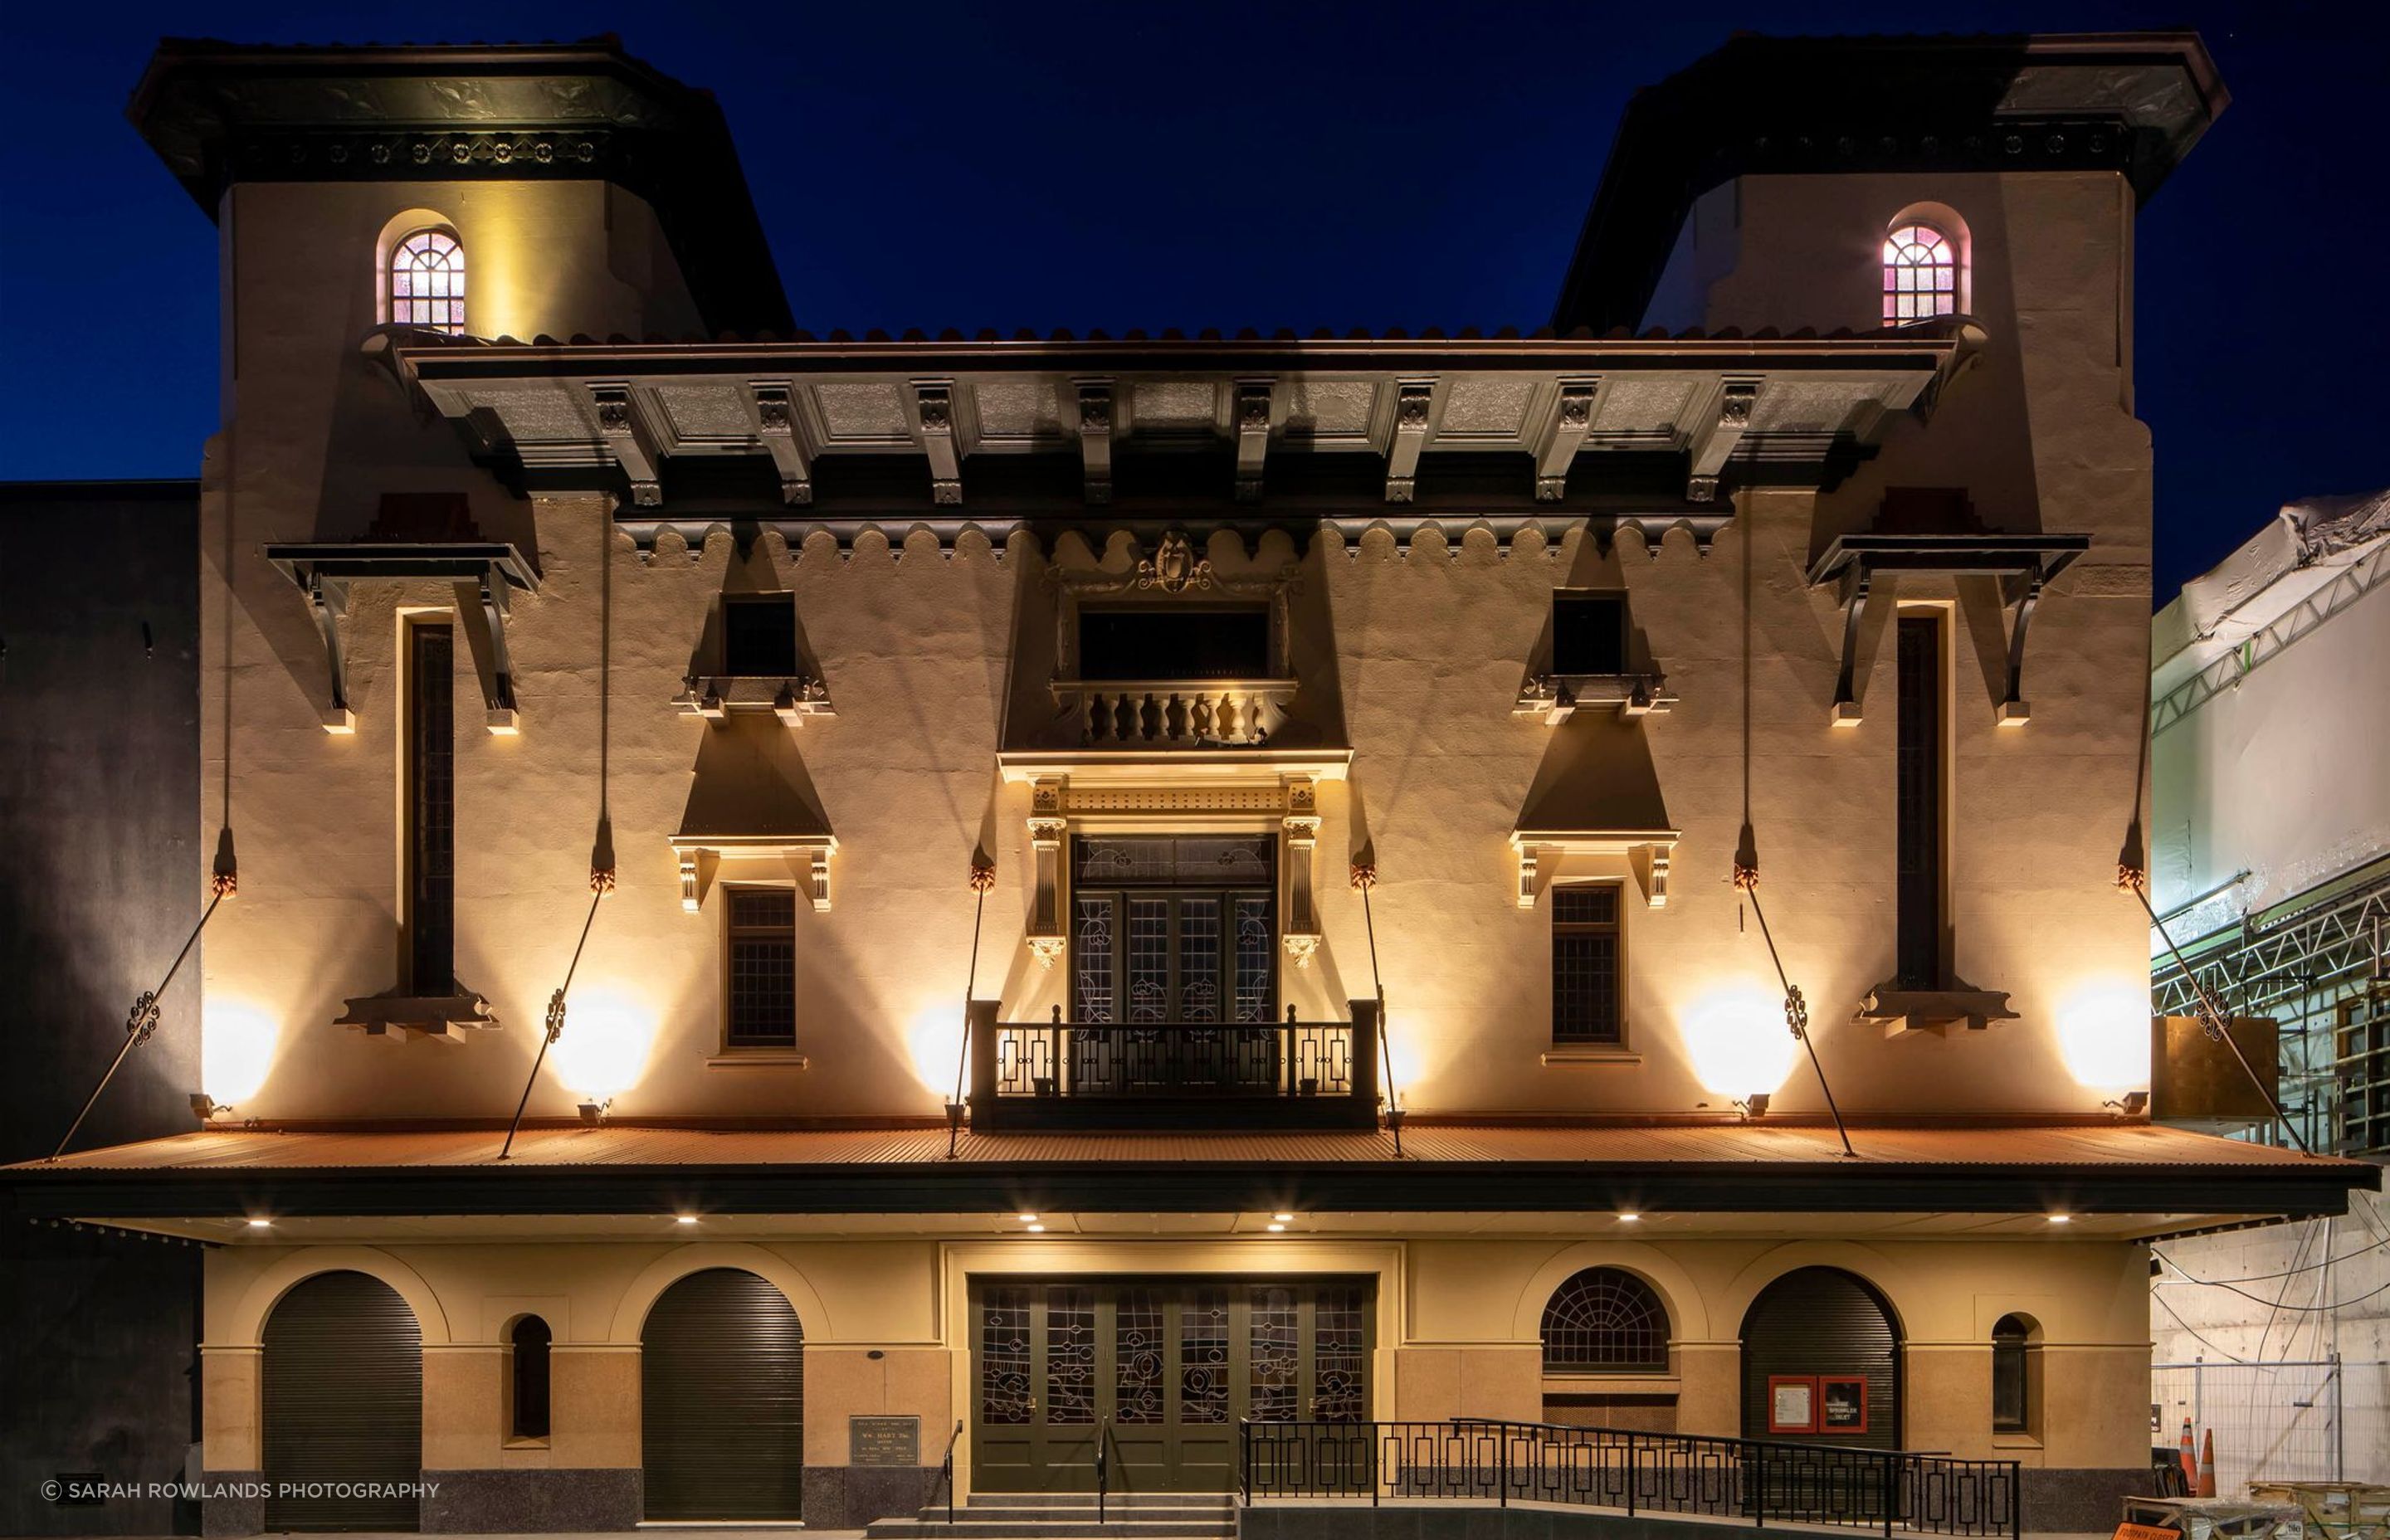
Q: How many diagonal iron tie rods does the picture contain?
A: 6